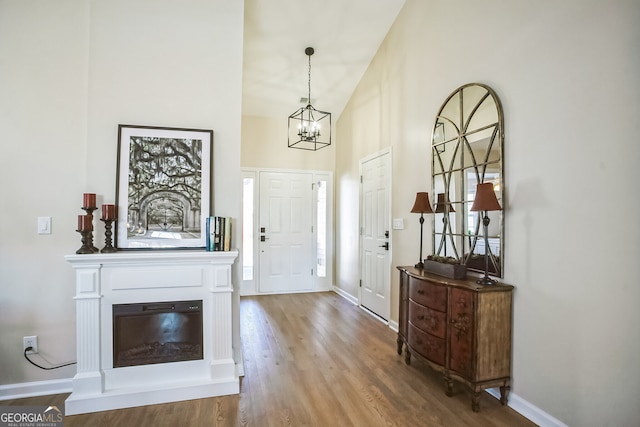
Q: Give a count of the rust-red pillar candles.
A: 3